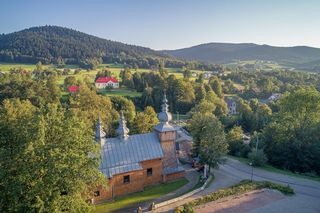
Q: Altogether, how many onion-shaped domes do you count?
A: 3